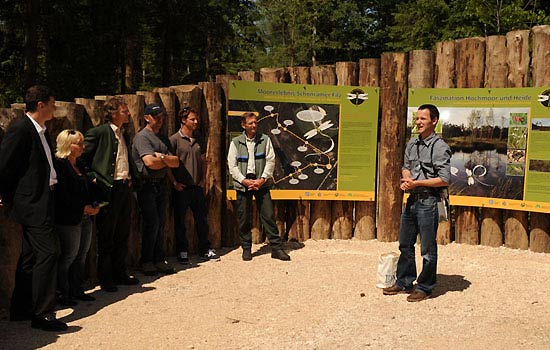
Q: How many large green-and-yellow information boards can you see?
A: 2